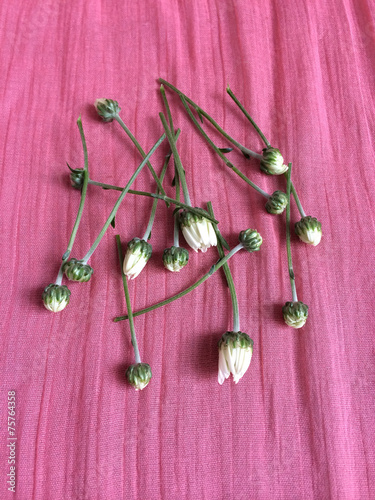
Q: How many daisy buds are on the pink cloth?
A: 14